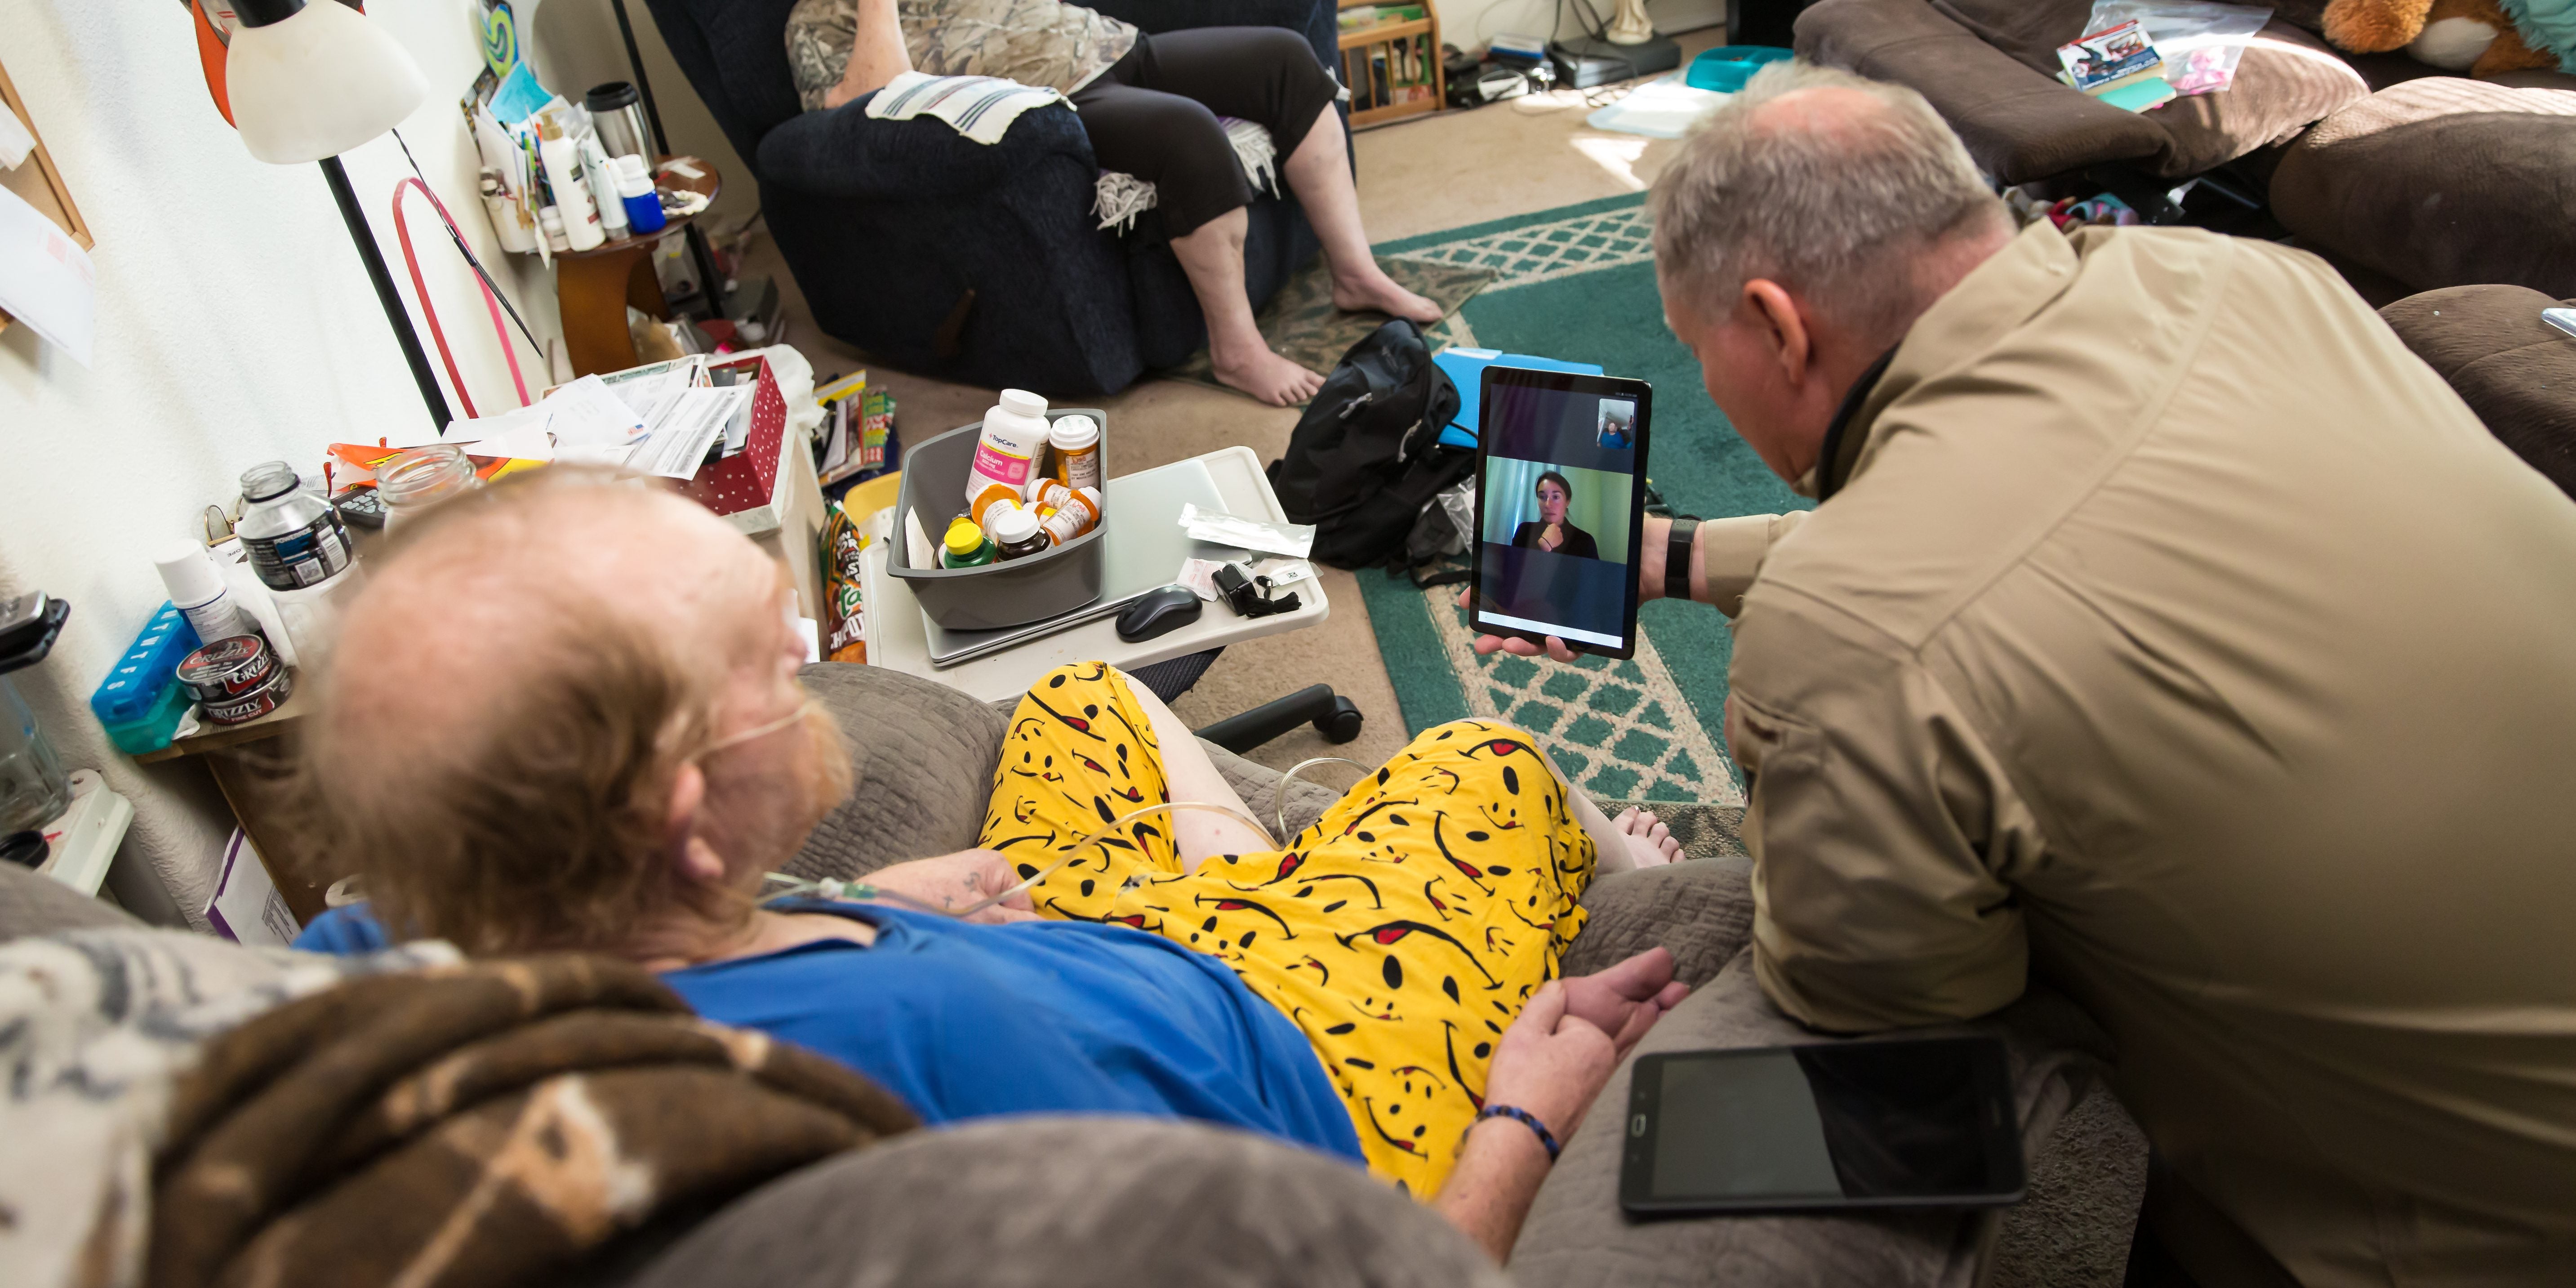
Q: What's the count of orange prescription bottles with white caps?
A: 5